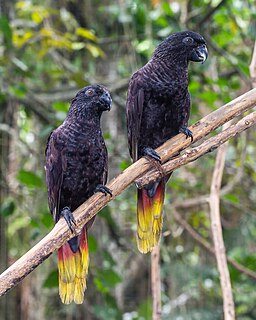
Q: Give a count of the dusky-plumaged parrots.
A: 2